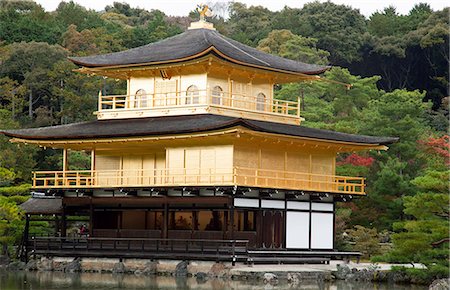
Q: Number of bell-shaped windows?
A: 4